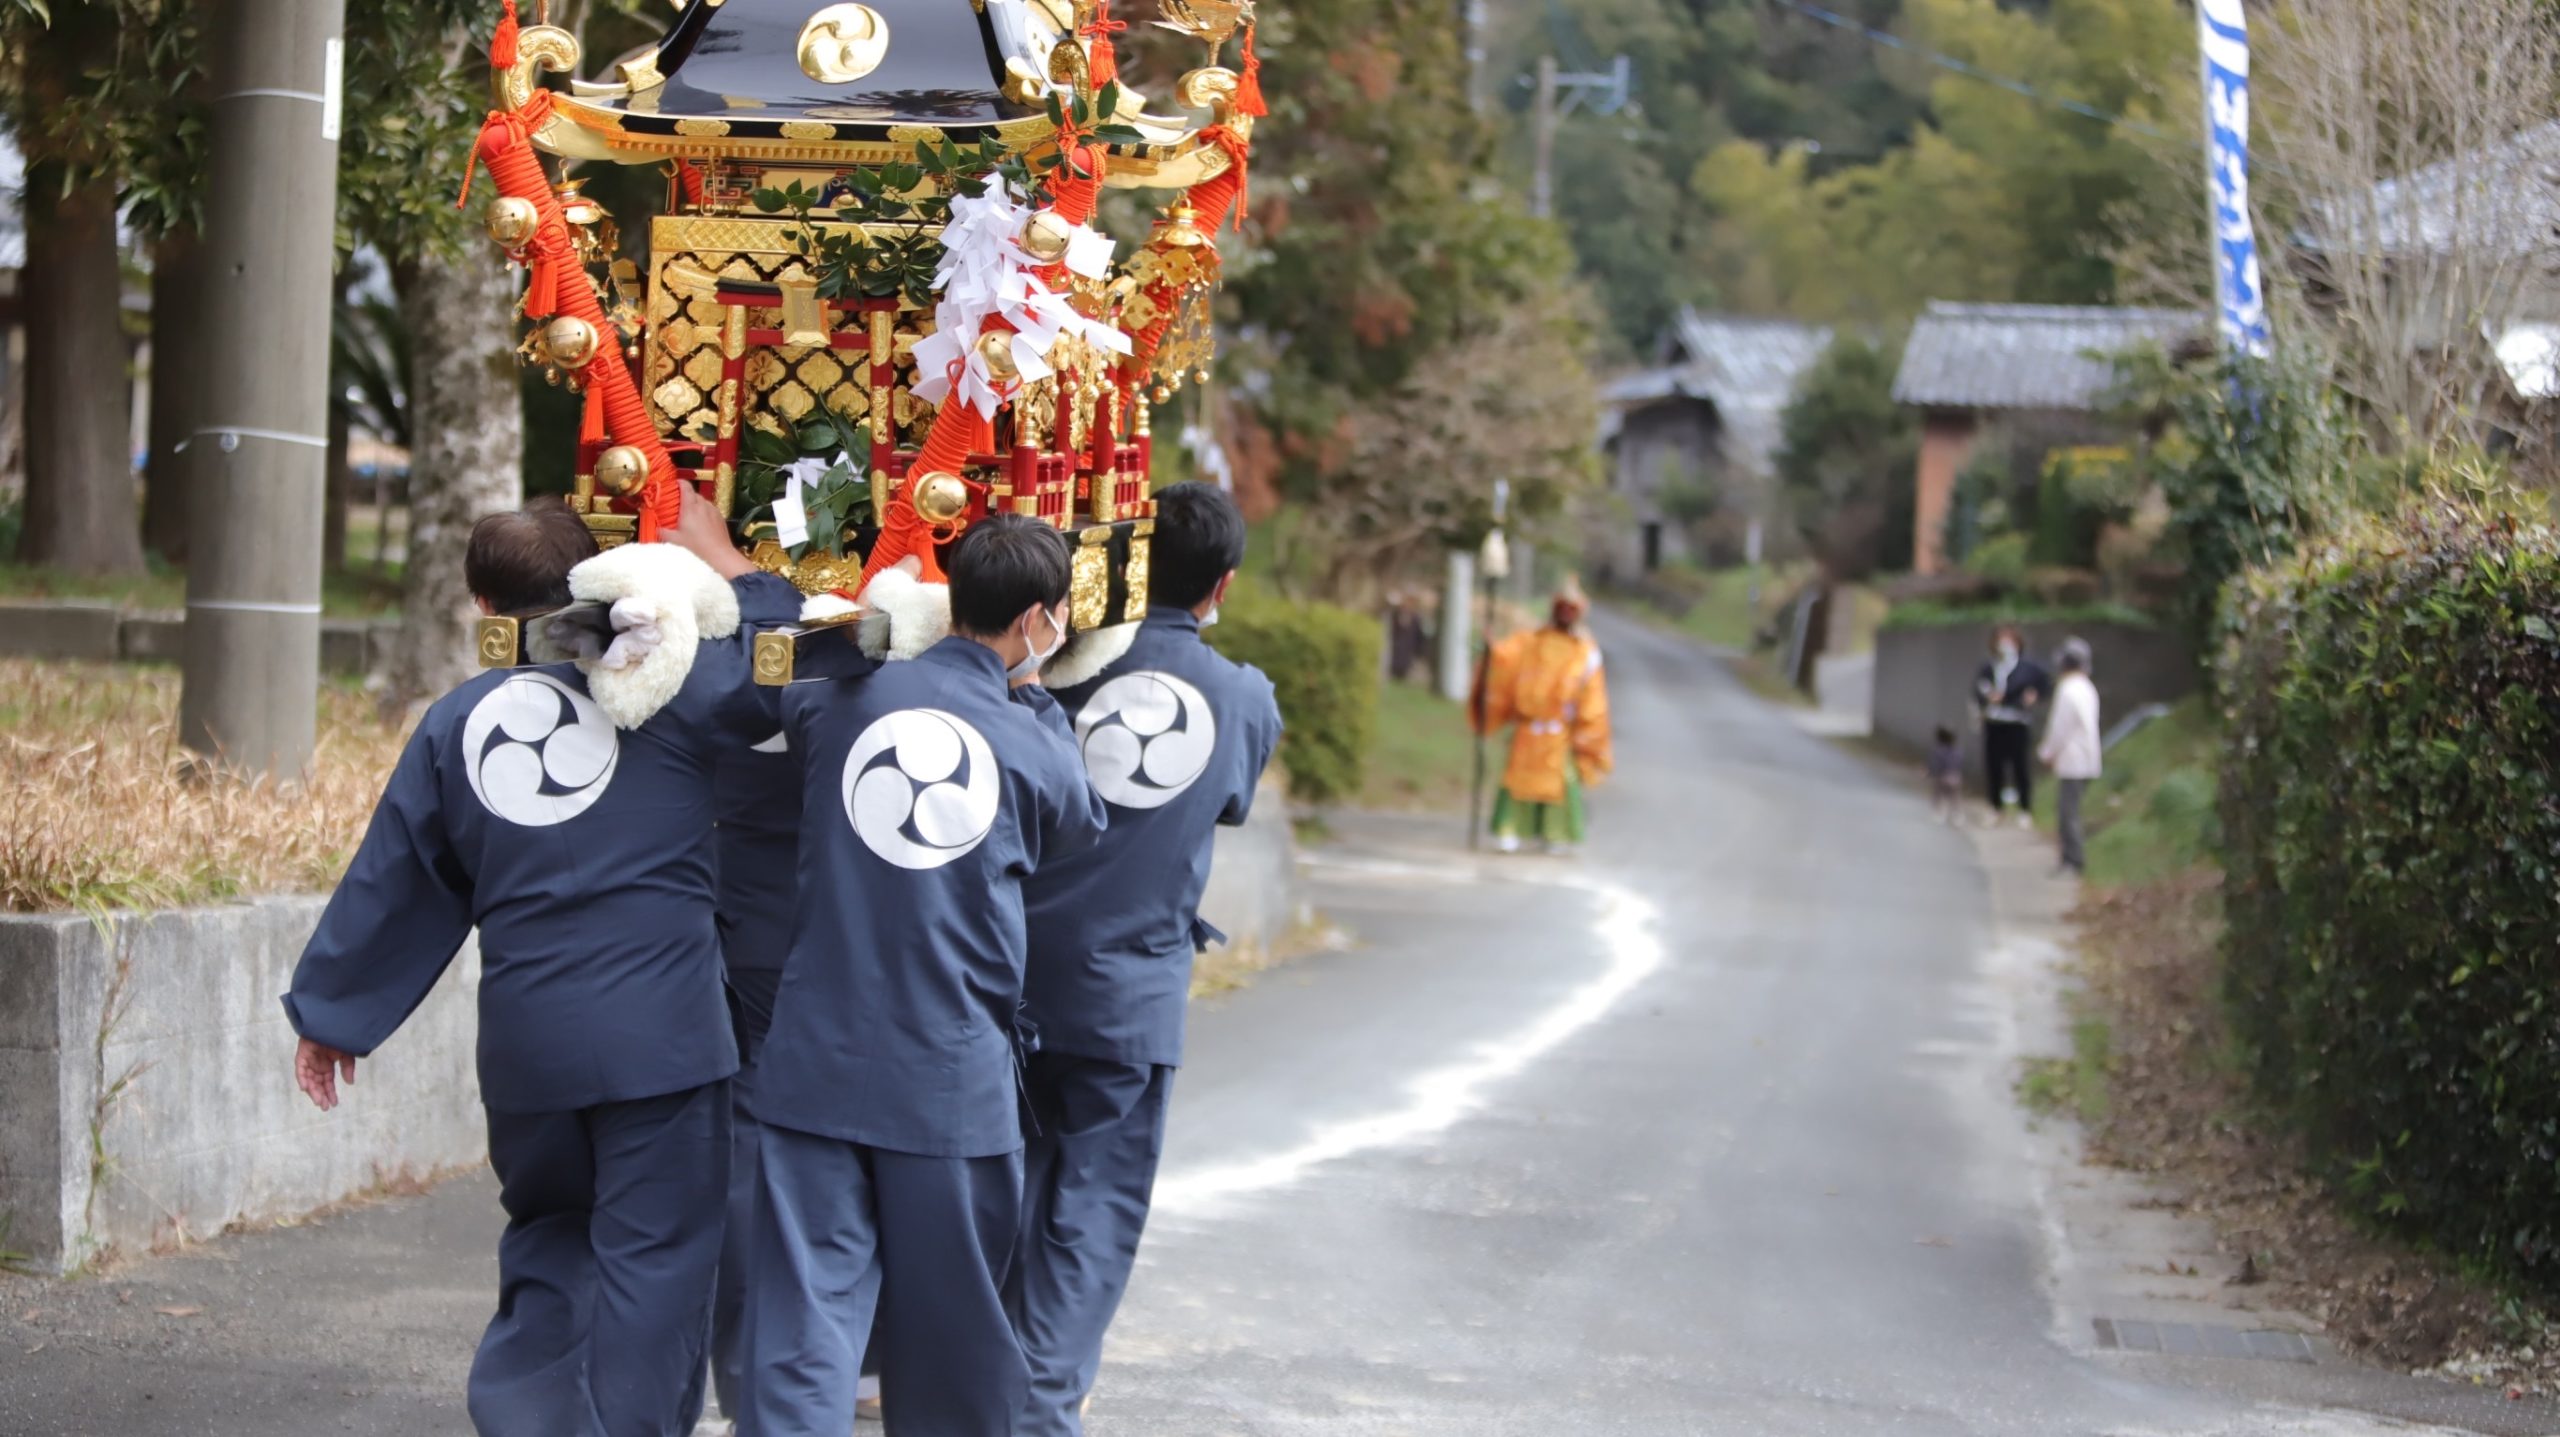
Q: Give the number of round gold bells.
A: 6